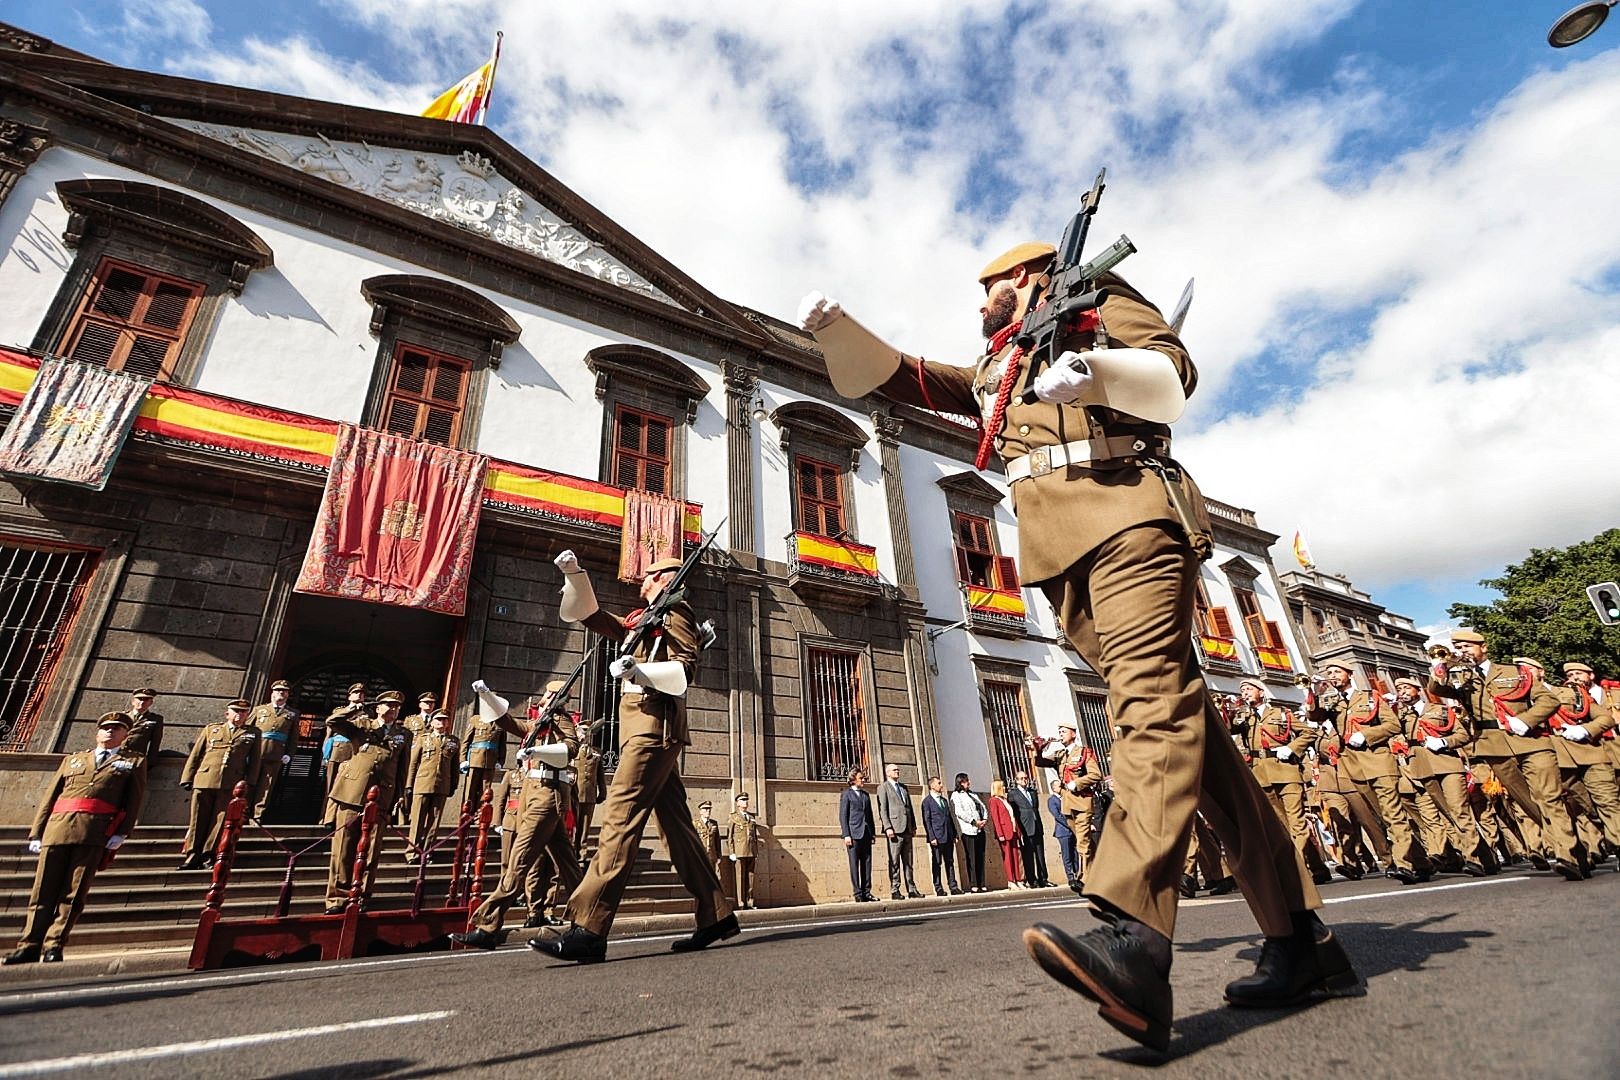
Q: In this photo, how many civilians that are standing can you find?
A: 7